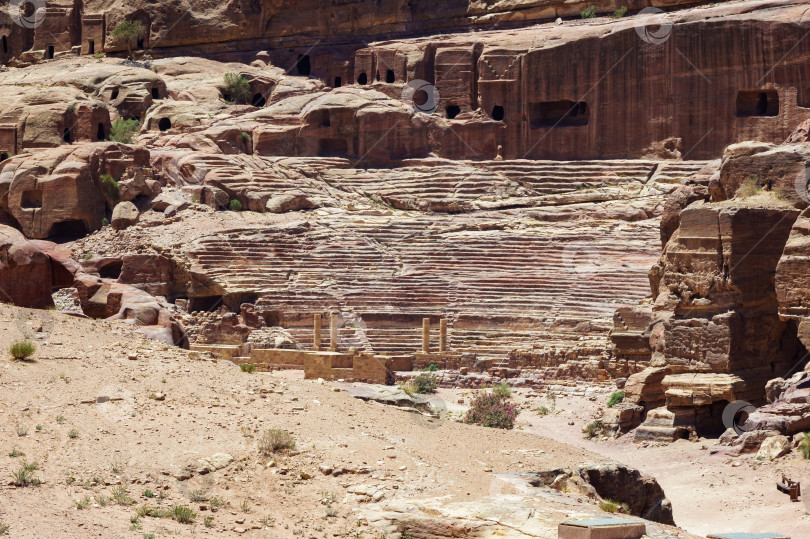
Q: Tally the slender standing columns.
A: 4